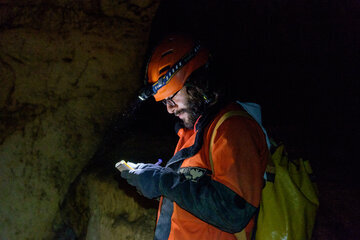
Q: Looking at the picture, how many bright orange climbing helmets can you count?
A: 1